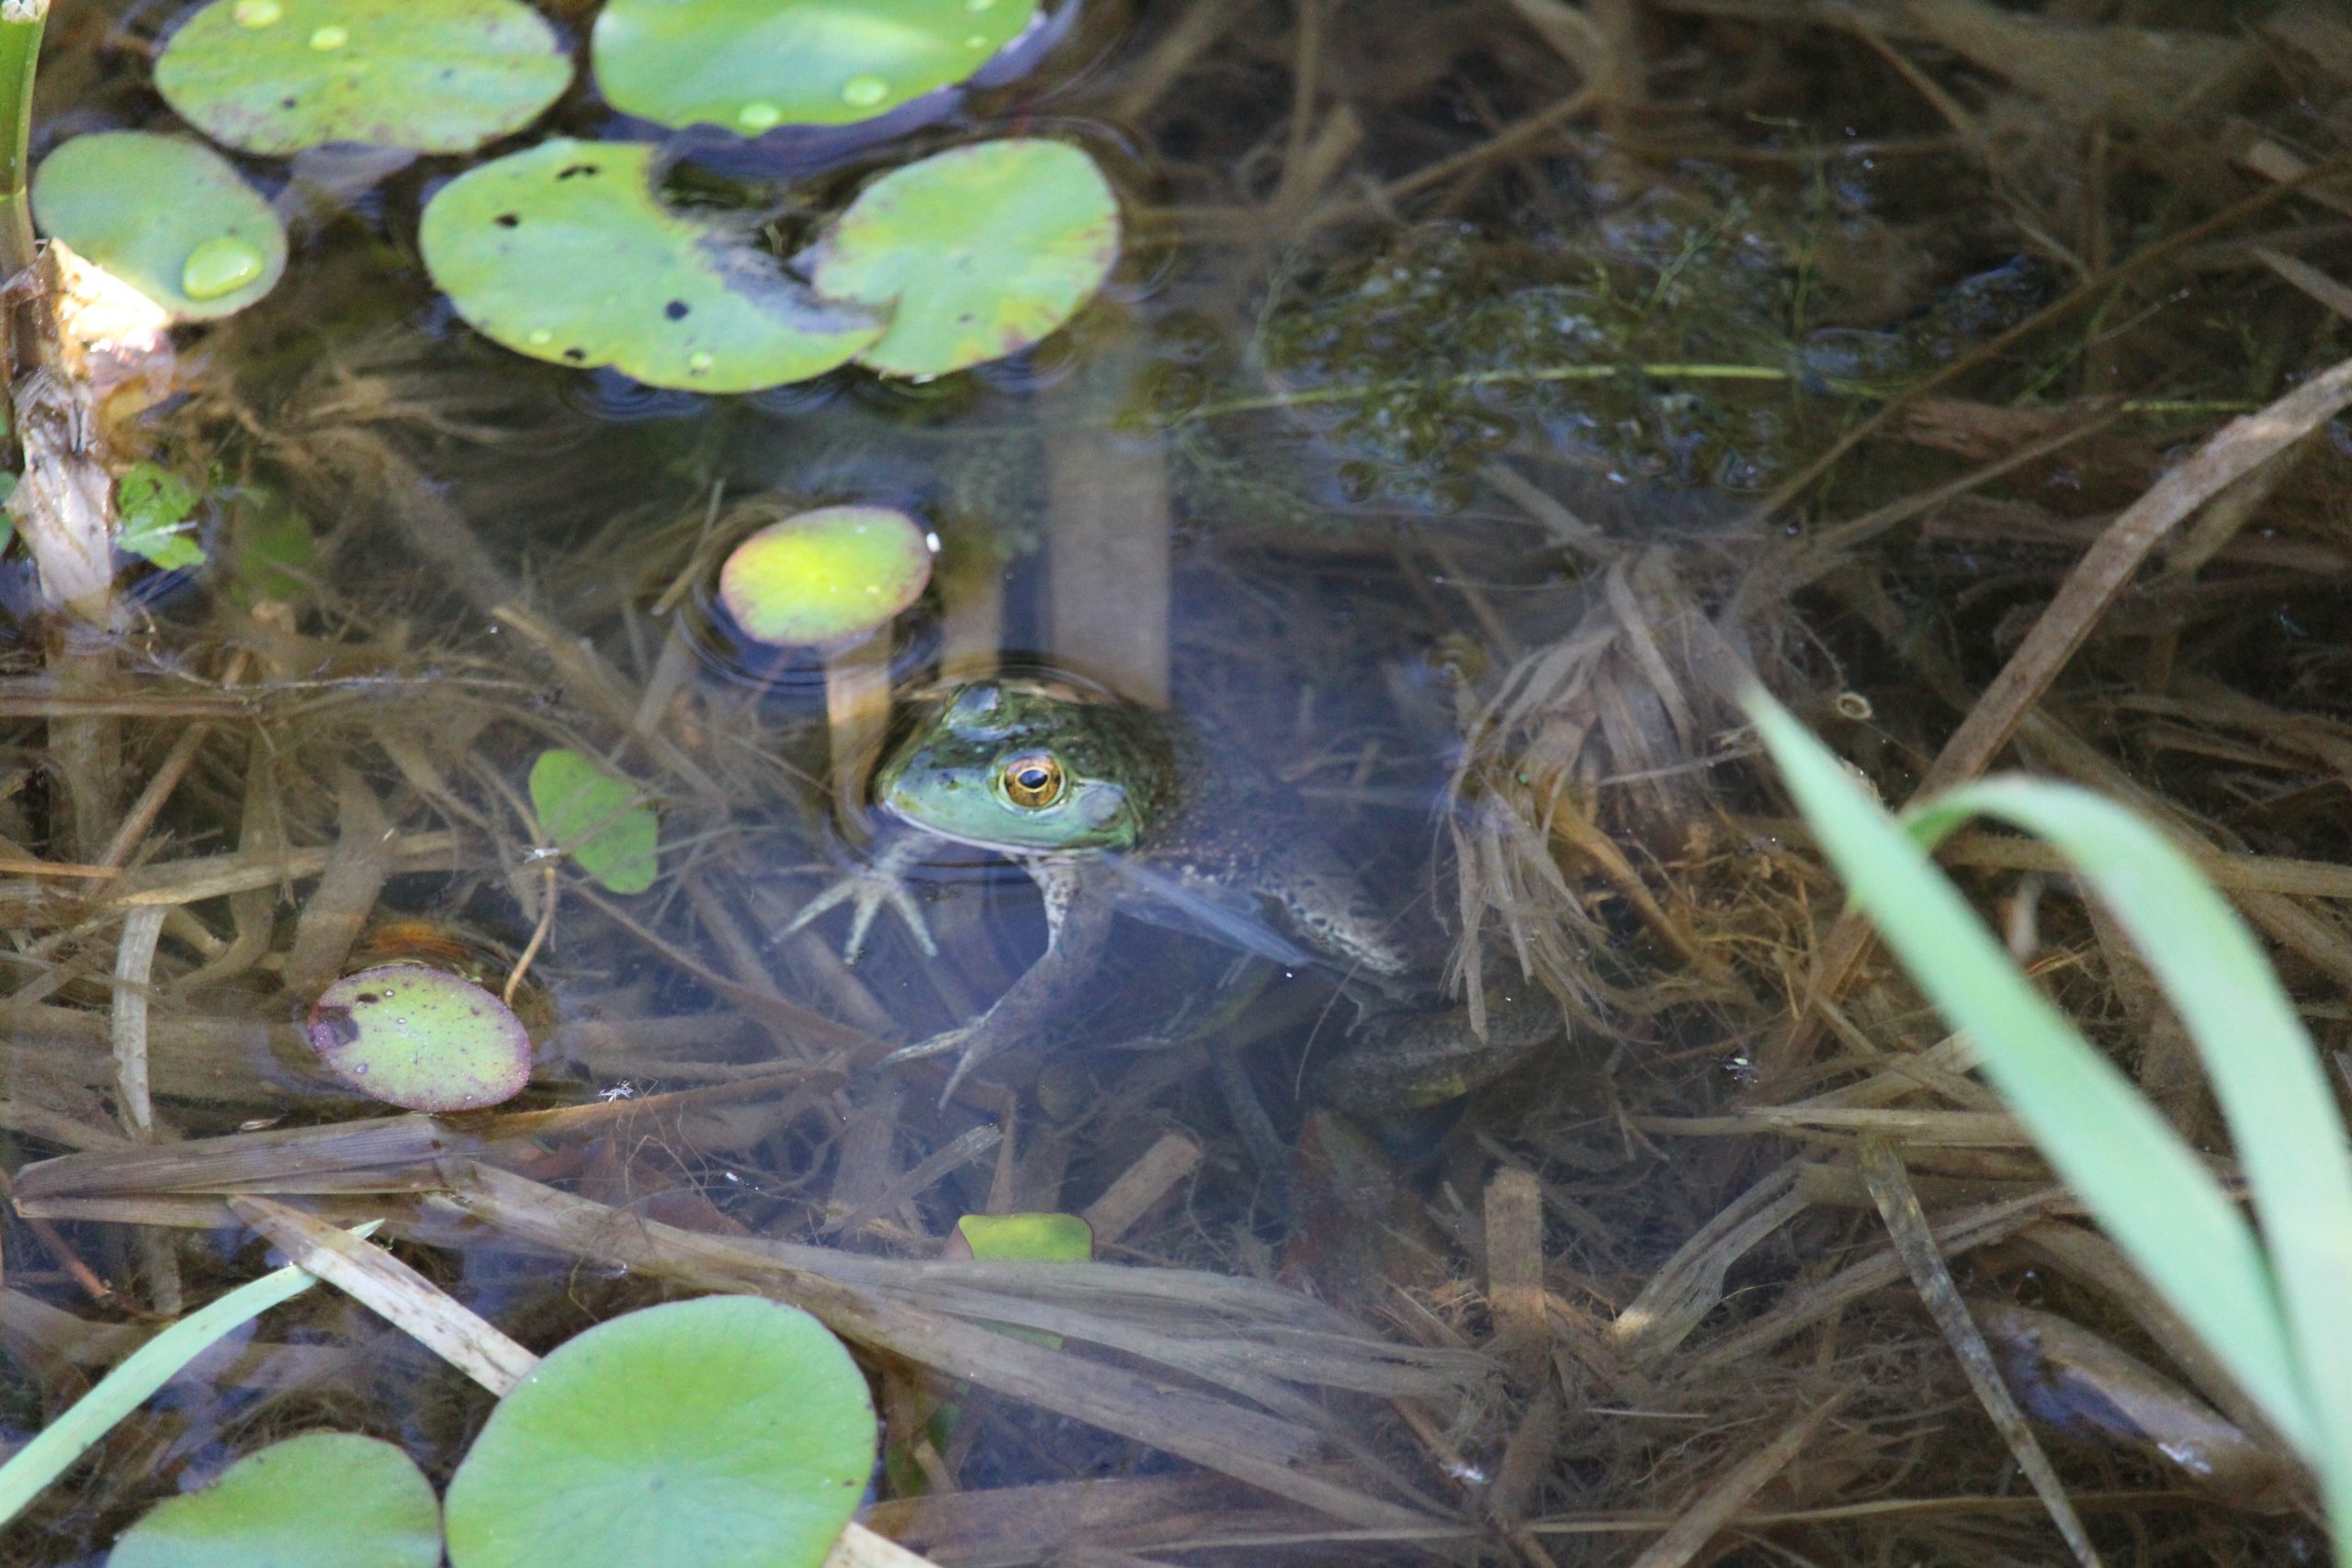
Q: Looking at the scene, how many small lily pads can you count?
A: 2